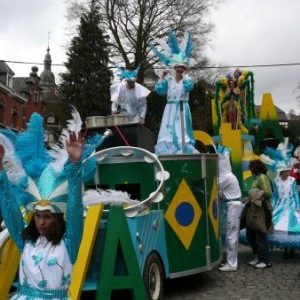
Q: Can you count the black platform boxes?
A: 1